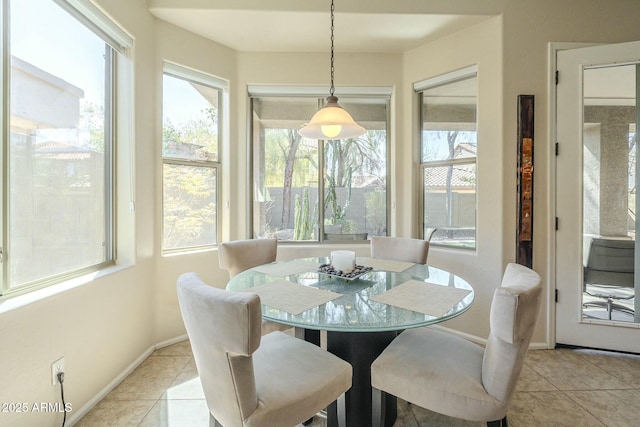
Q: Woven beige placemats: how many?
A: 4